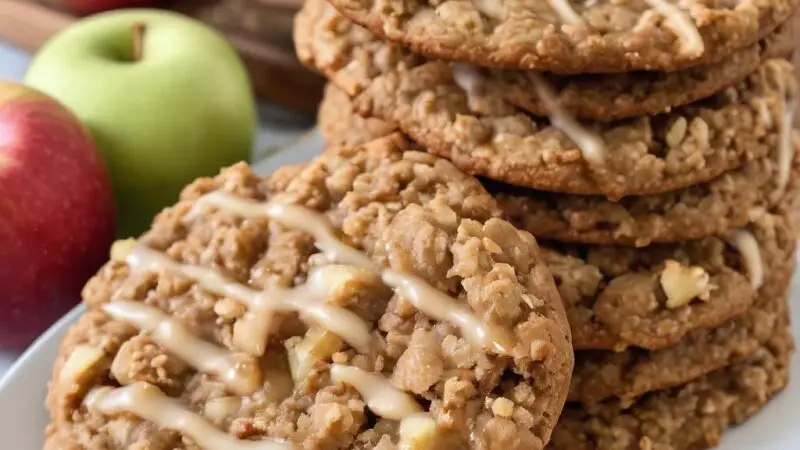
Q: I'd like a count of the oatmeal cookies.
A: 8